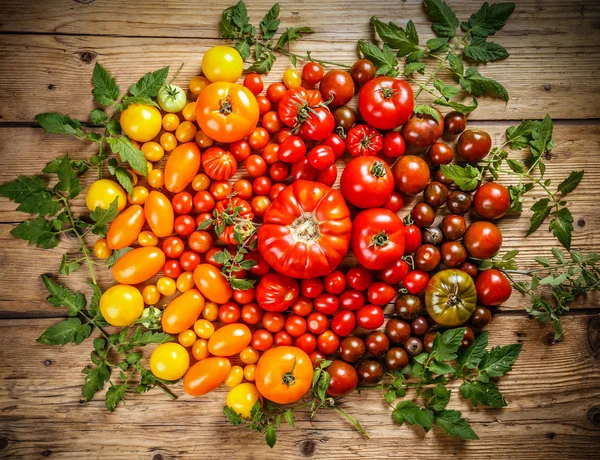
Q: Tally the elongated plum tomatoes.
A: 8